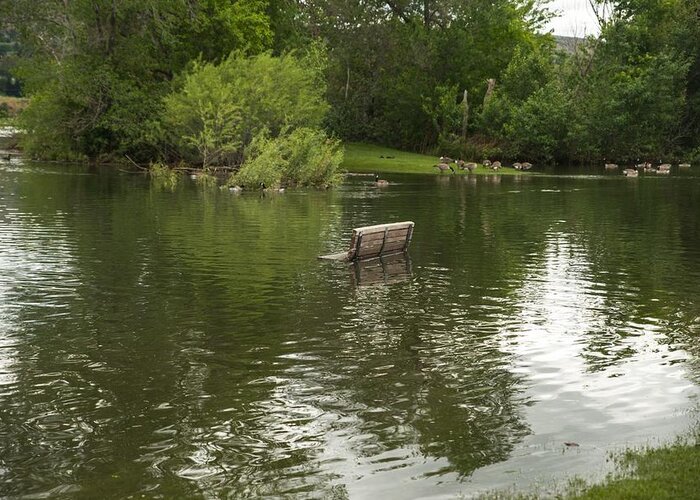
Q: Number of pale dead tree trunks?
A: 2